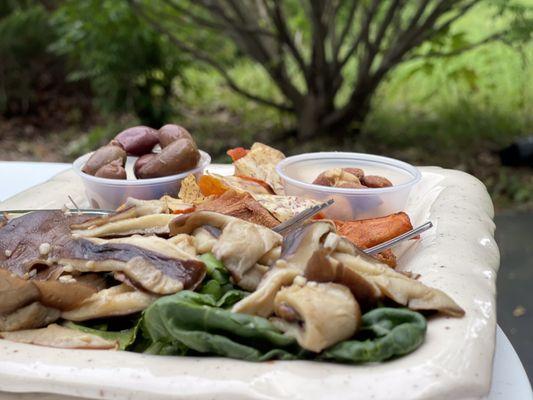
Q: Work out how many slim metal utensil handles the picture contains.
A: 2